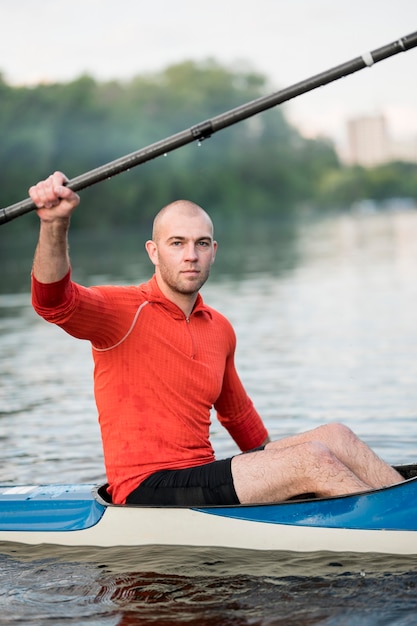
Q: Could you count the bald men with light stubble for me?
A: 1